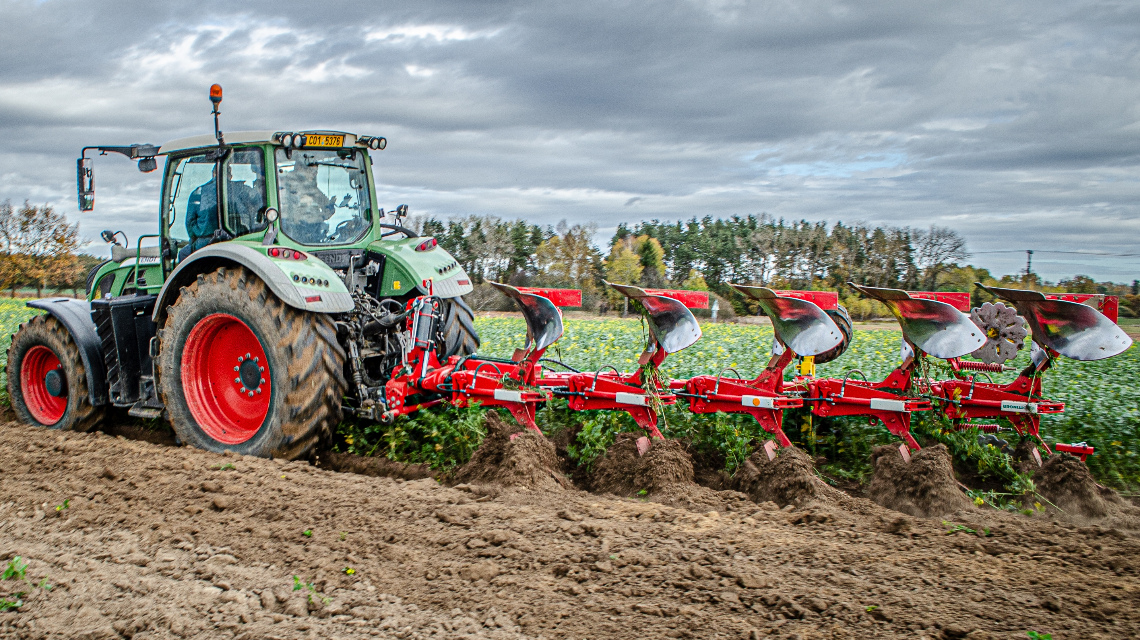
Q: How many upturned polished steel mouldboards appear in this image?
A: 5